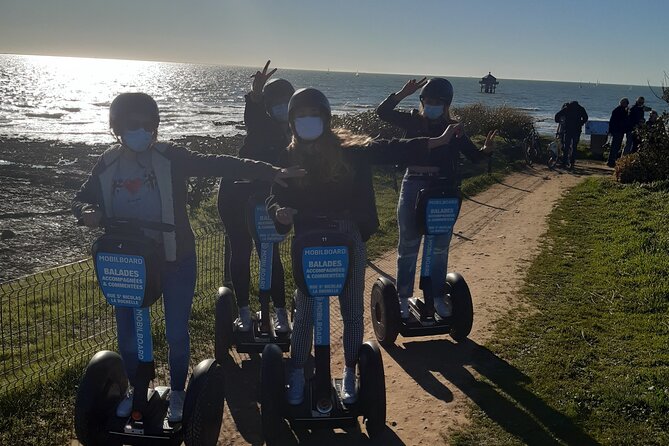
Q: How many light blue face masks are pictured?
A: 4